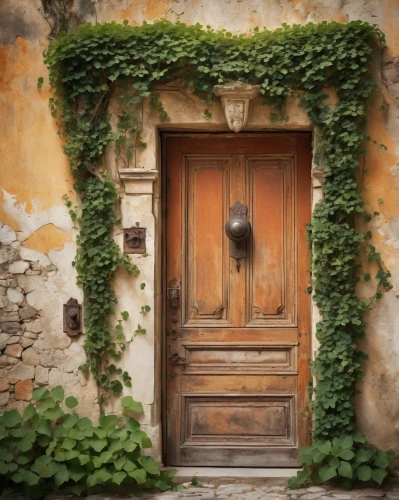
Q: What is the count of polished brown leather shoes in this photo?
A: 0